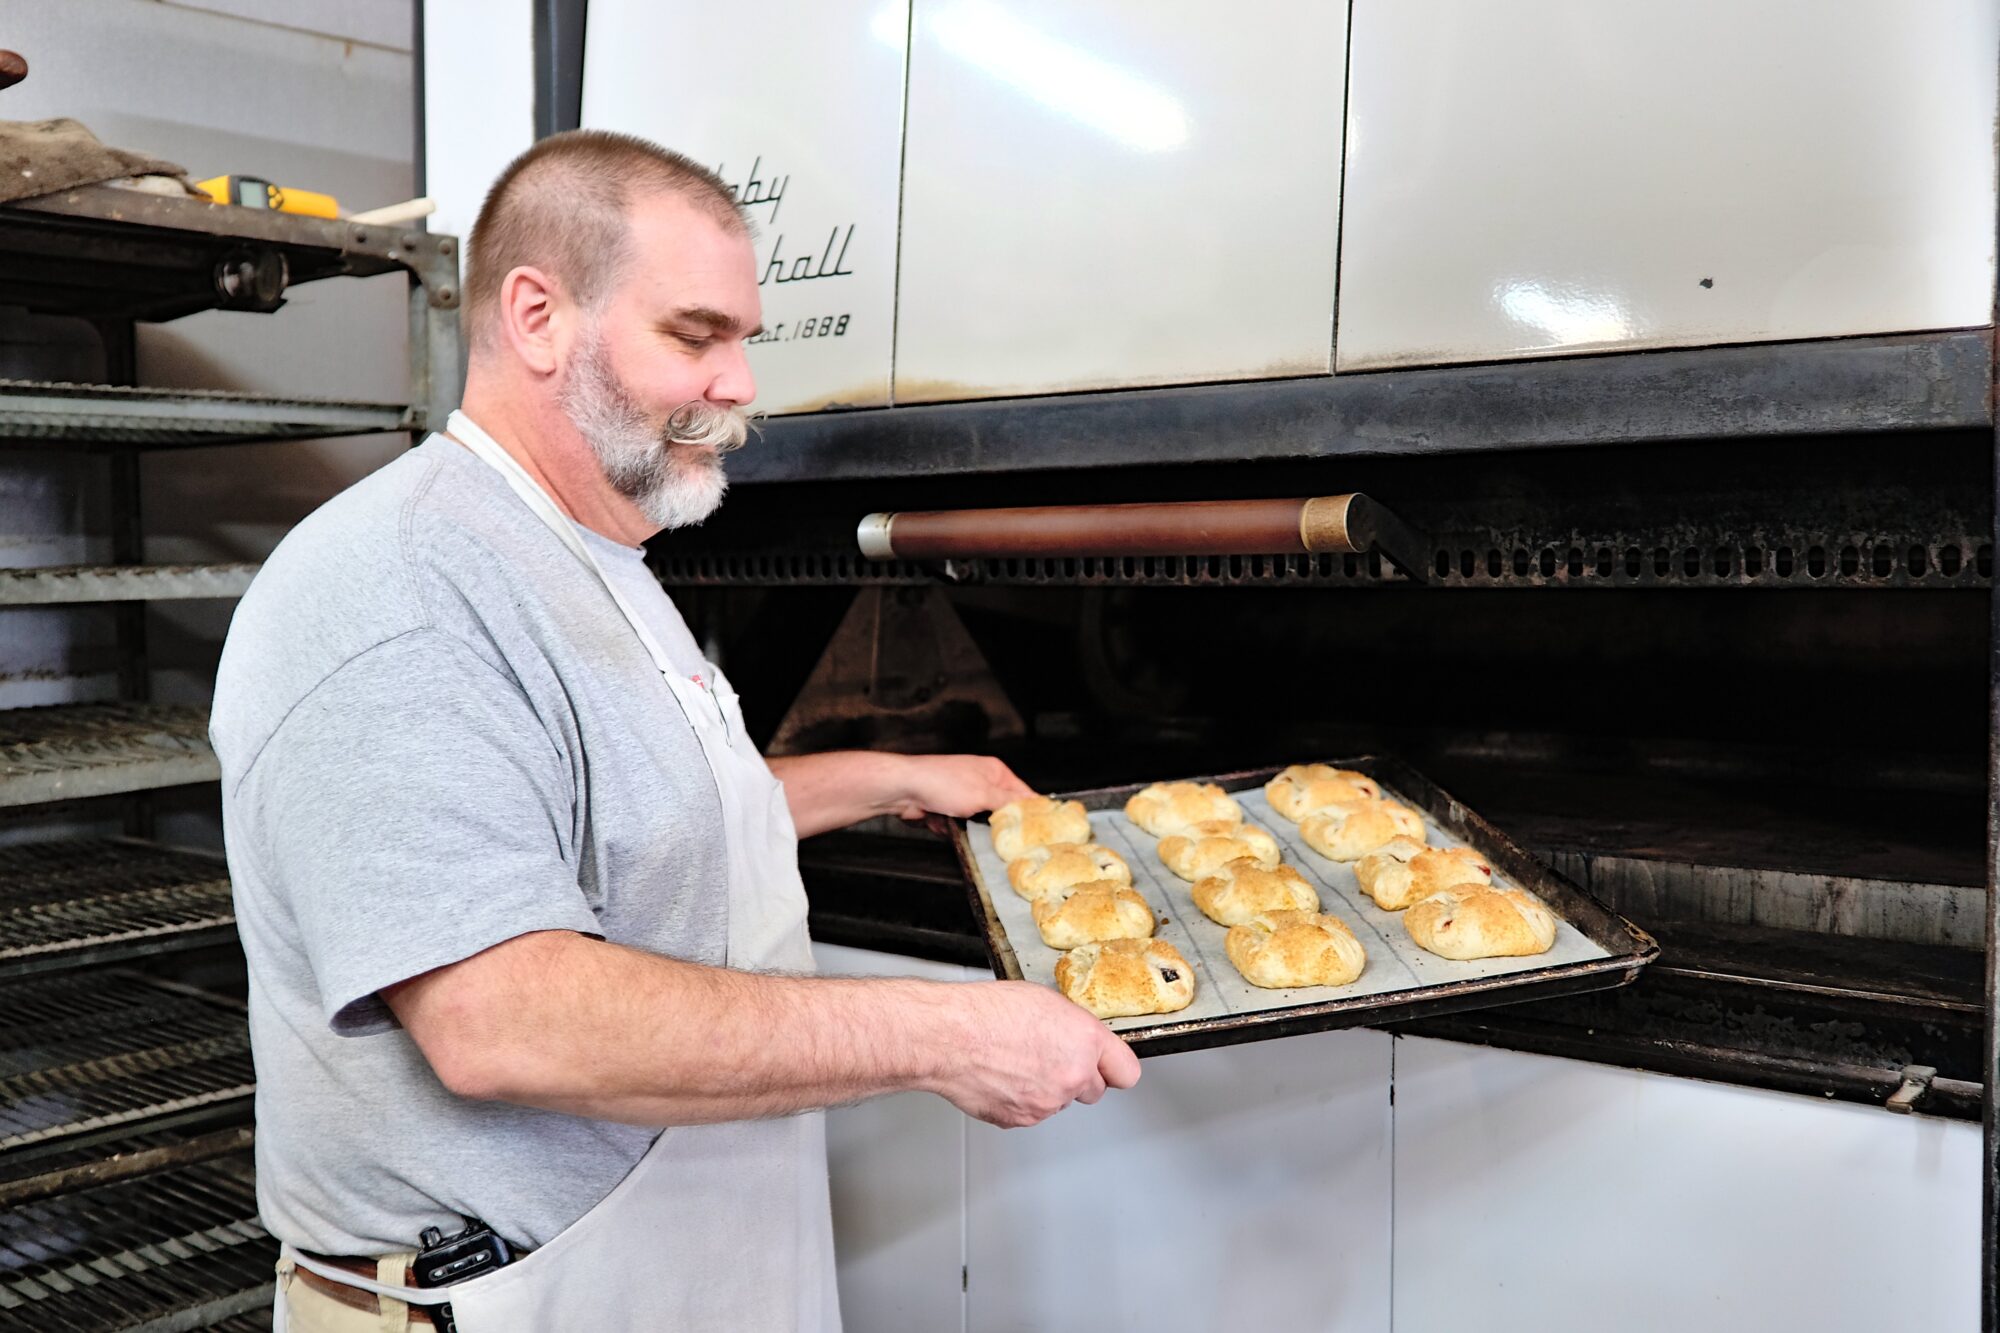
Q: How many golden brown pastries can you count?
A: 12